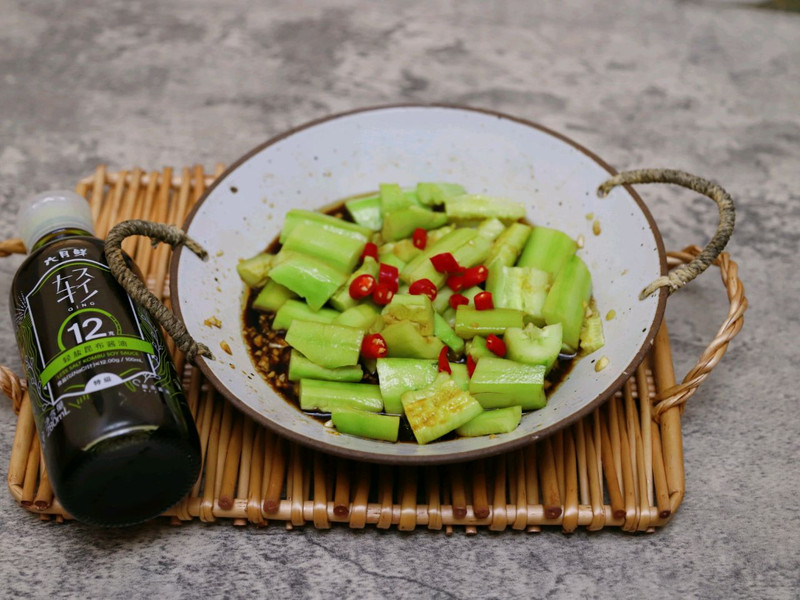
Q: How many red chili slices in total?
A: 15